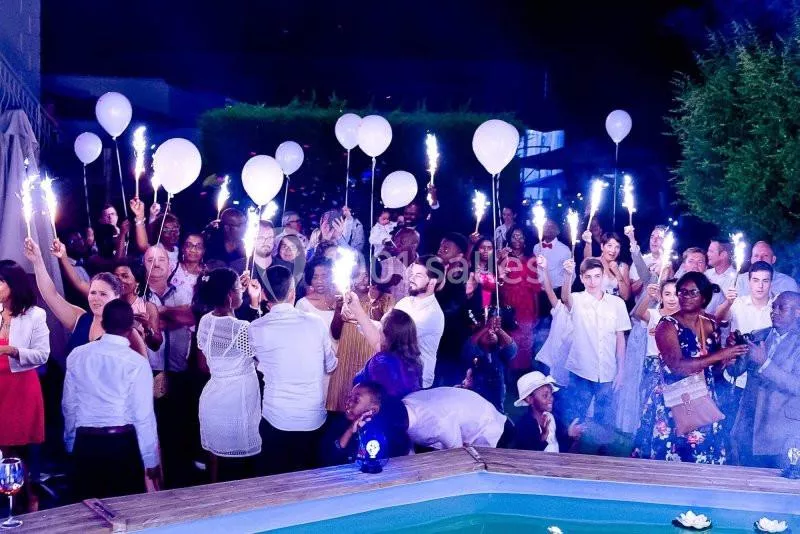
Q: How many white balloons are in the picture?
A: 10